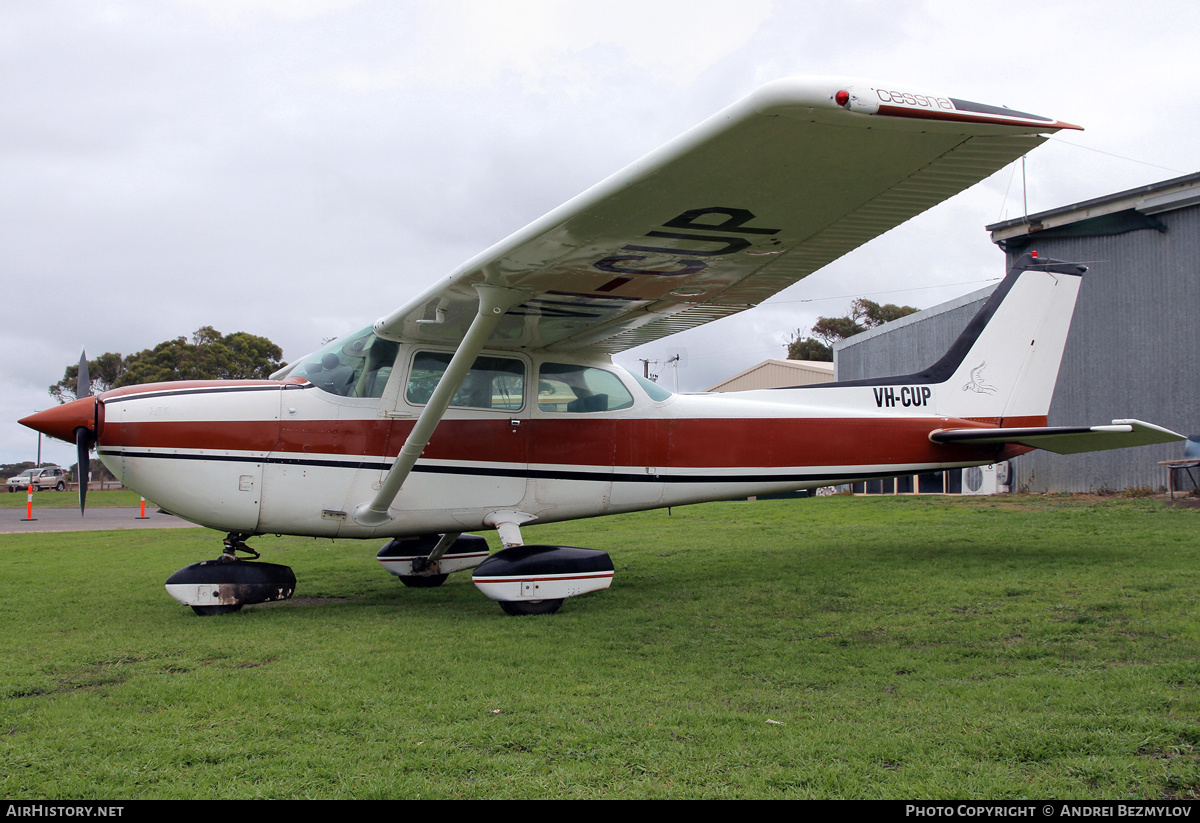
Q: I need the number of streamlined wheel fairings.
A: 3